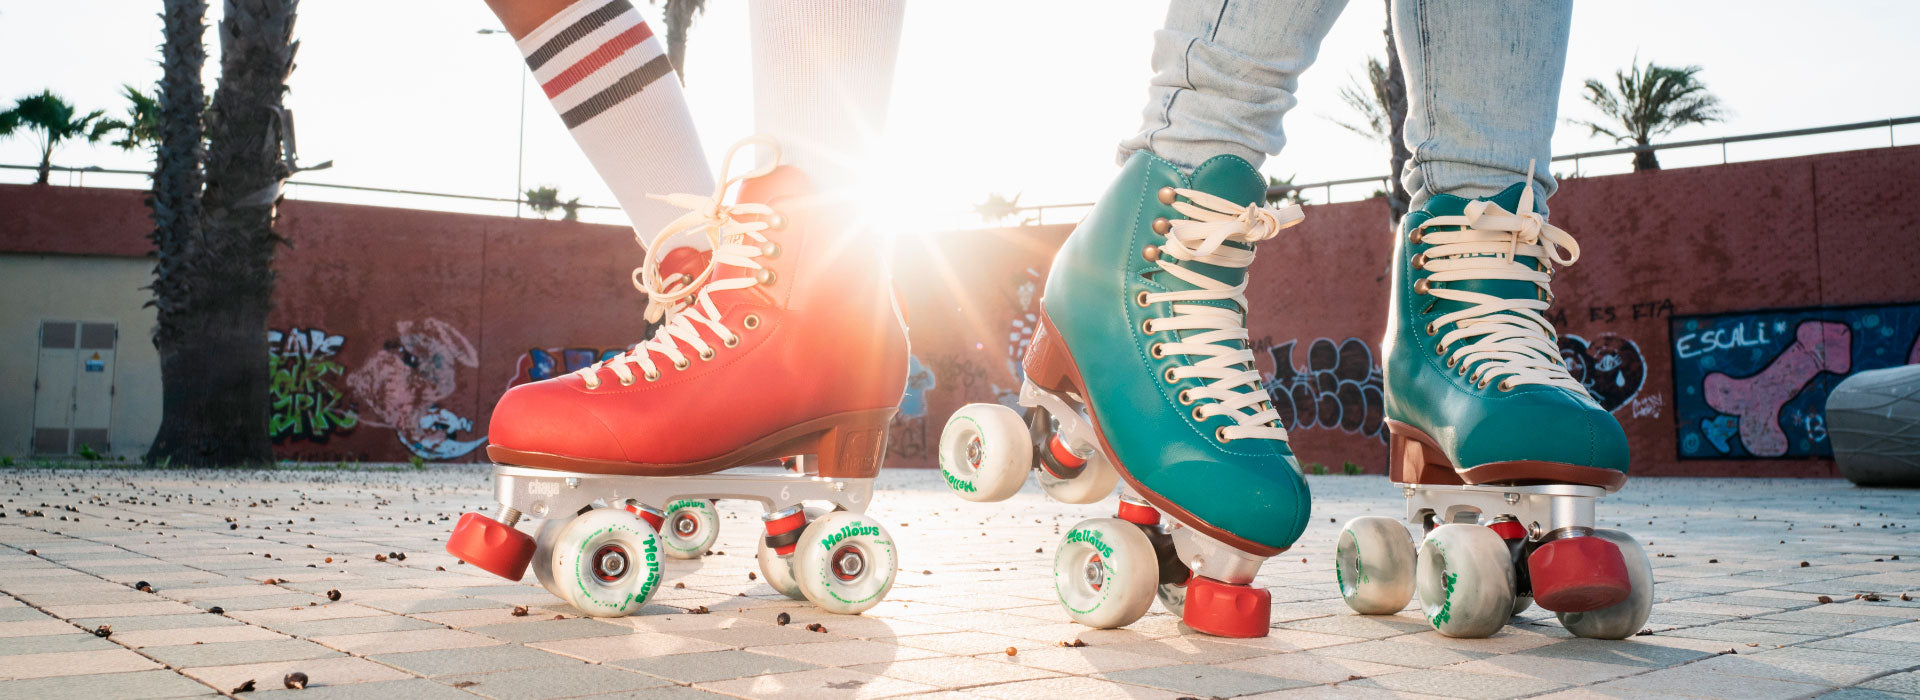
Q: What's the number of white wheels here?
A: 13